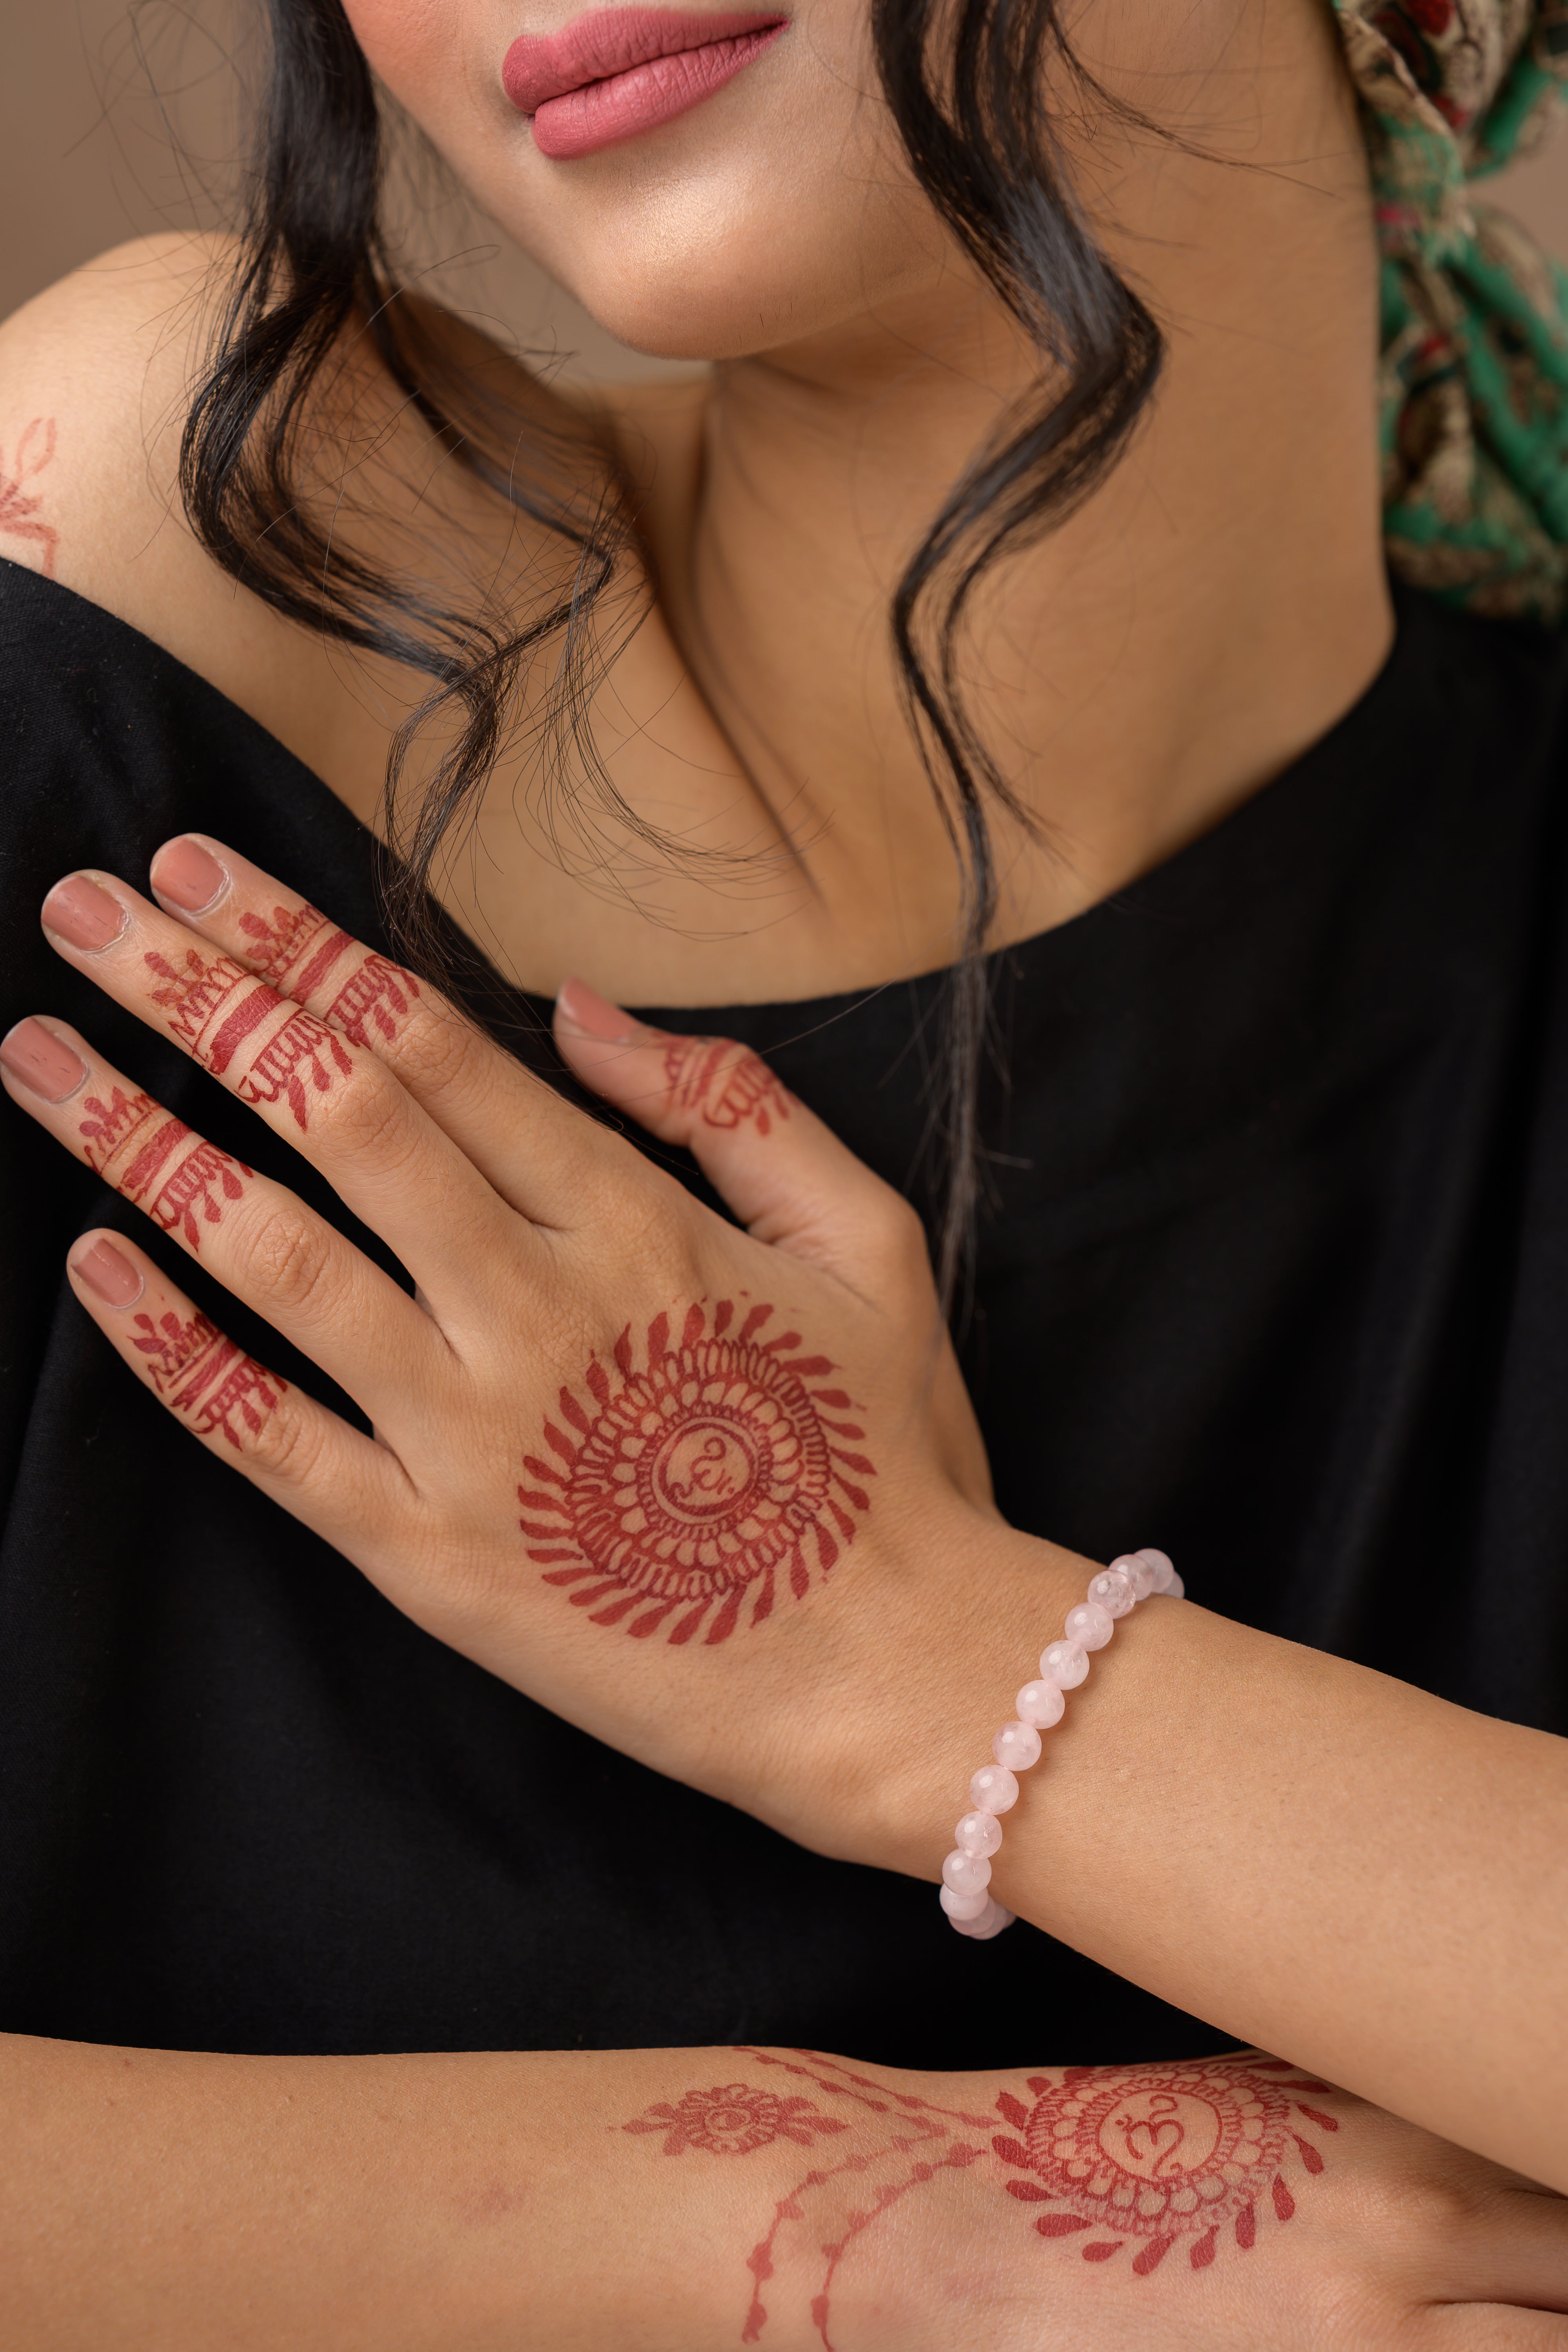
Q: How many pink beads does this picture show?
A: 15